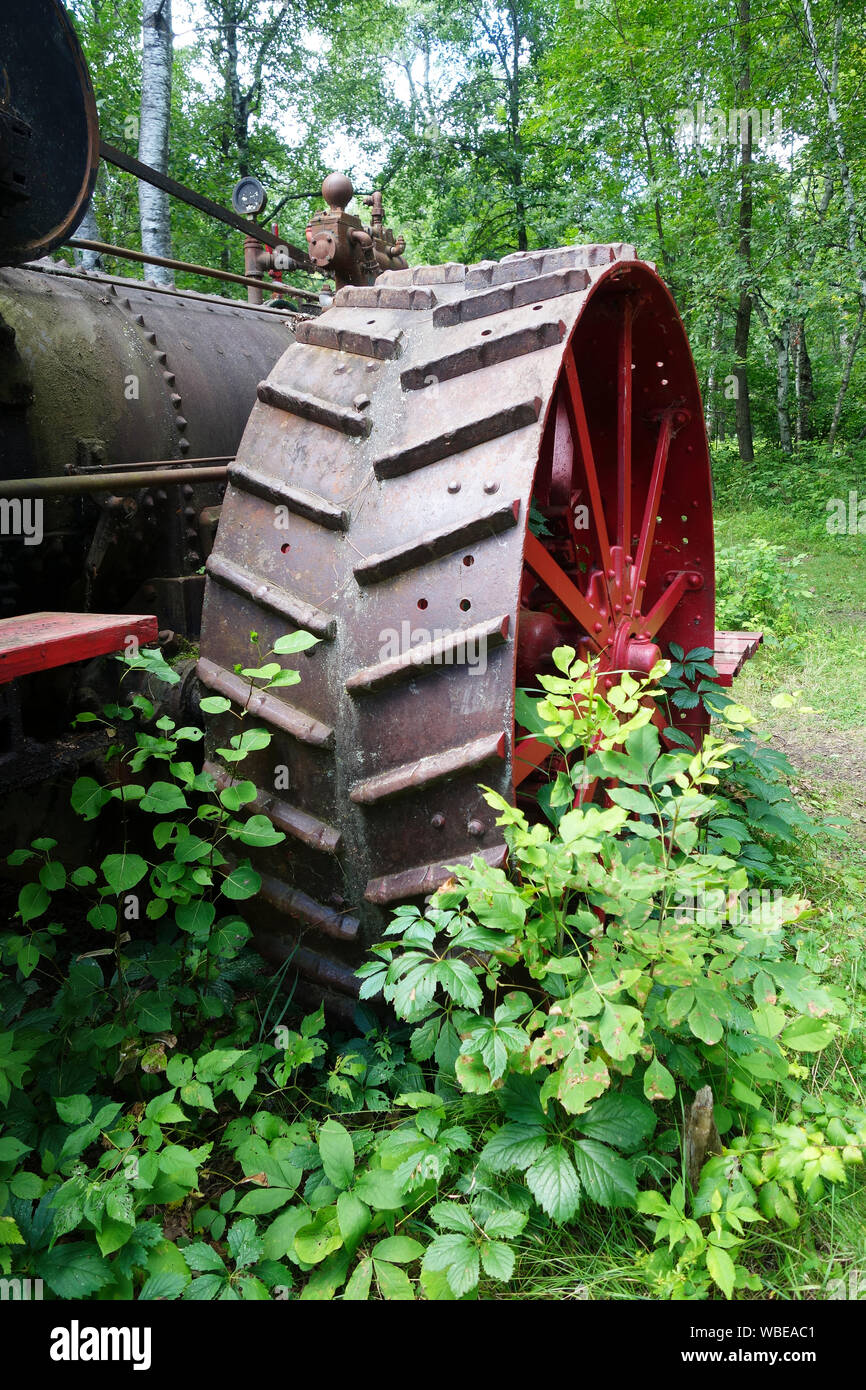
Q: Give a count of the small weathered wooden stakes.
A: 1